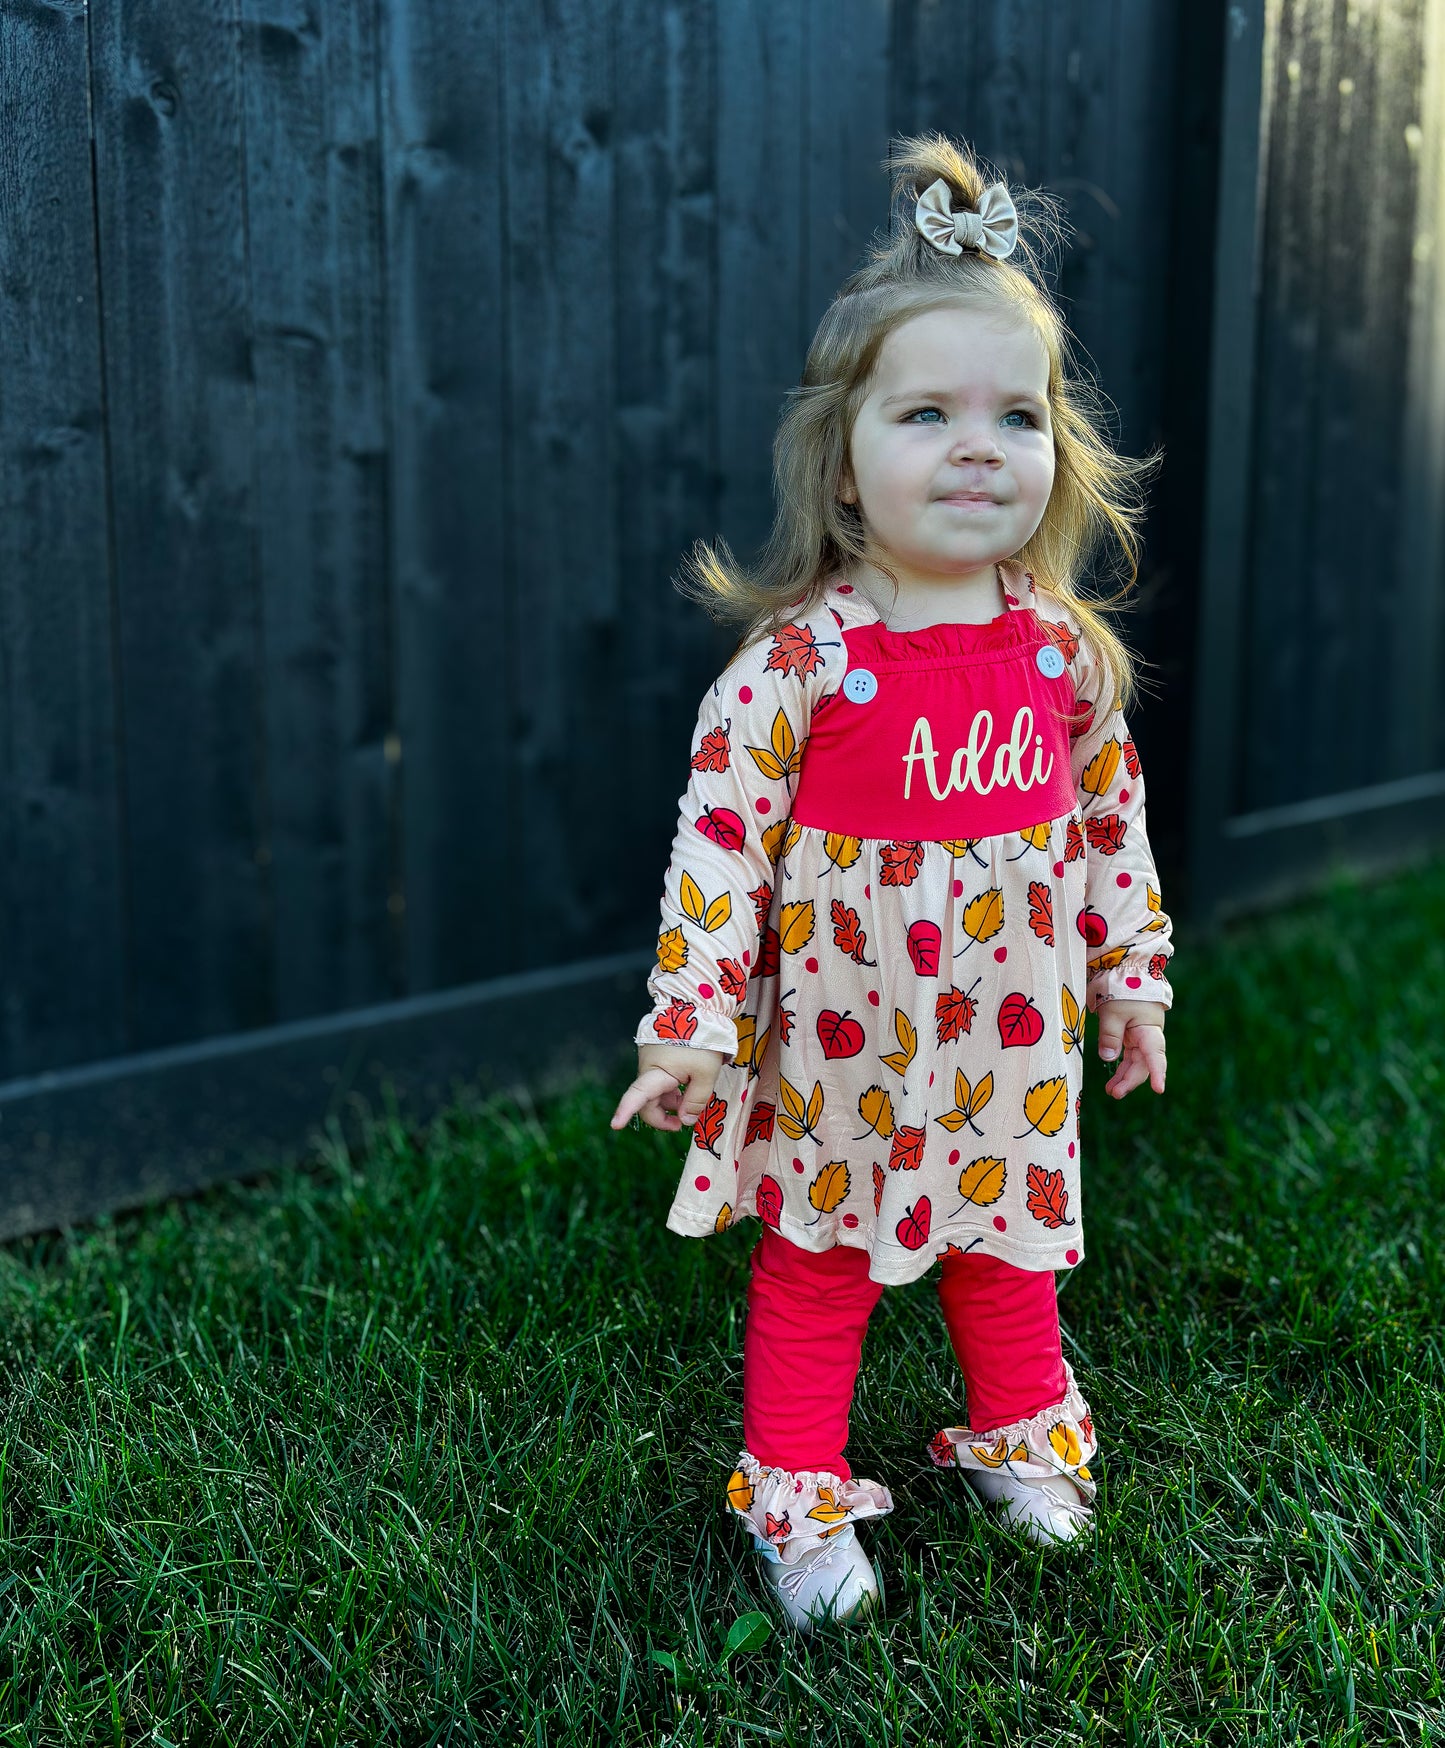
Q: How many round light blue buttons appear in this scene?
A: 2